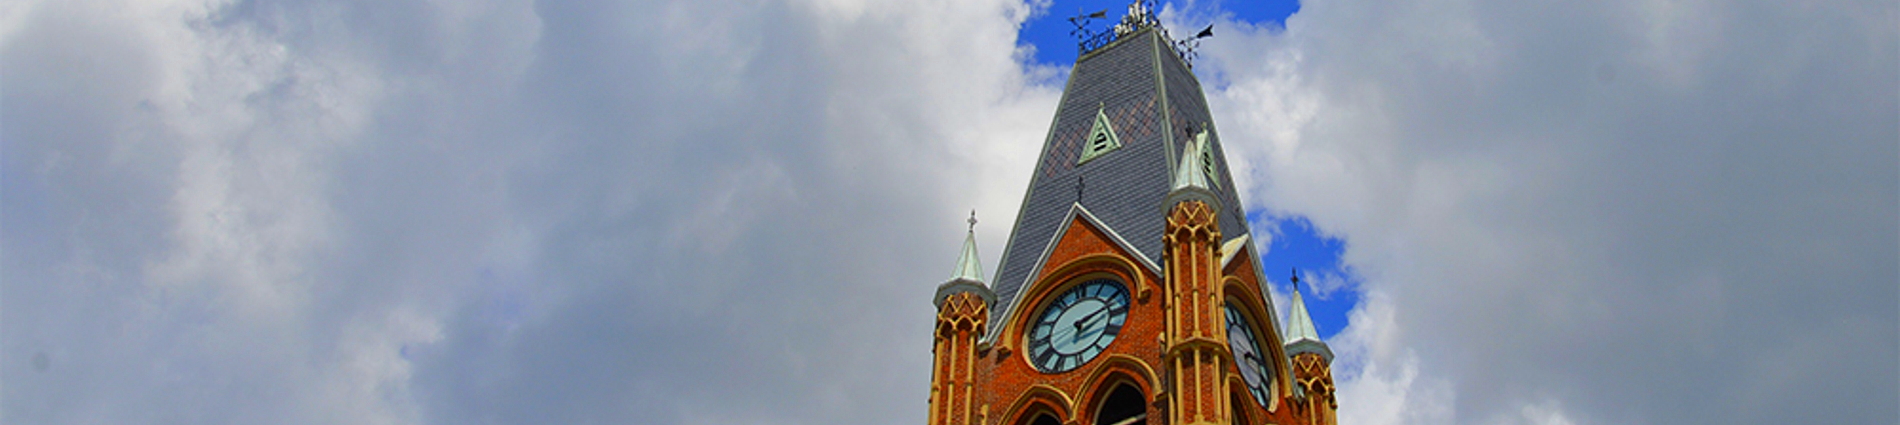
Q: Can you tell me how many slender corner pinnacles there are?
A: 3